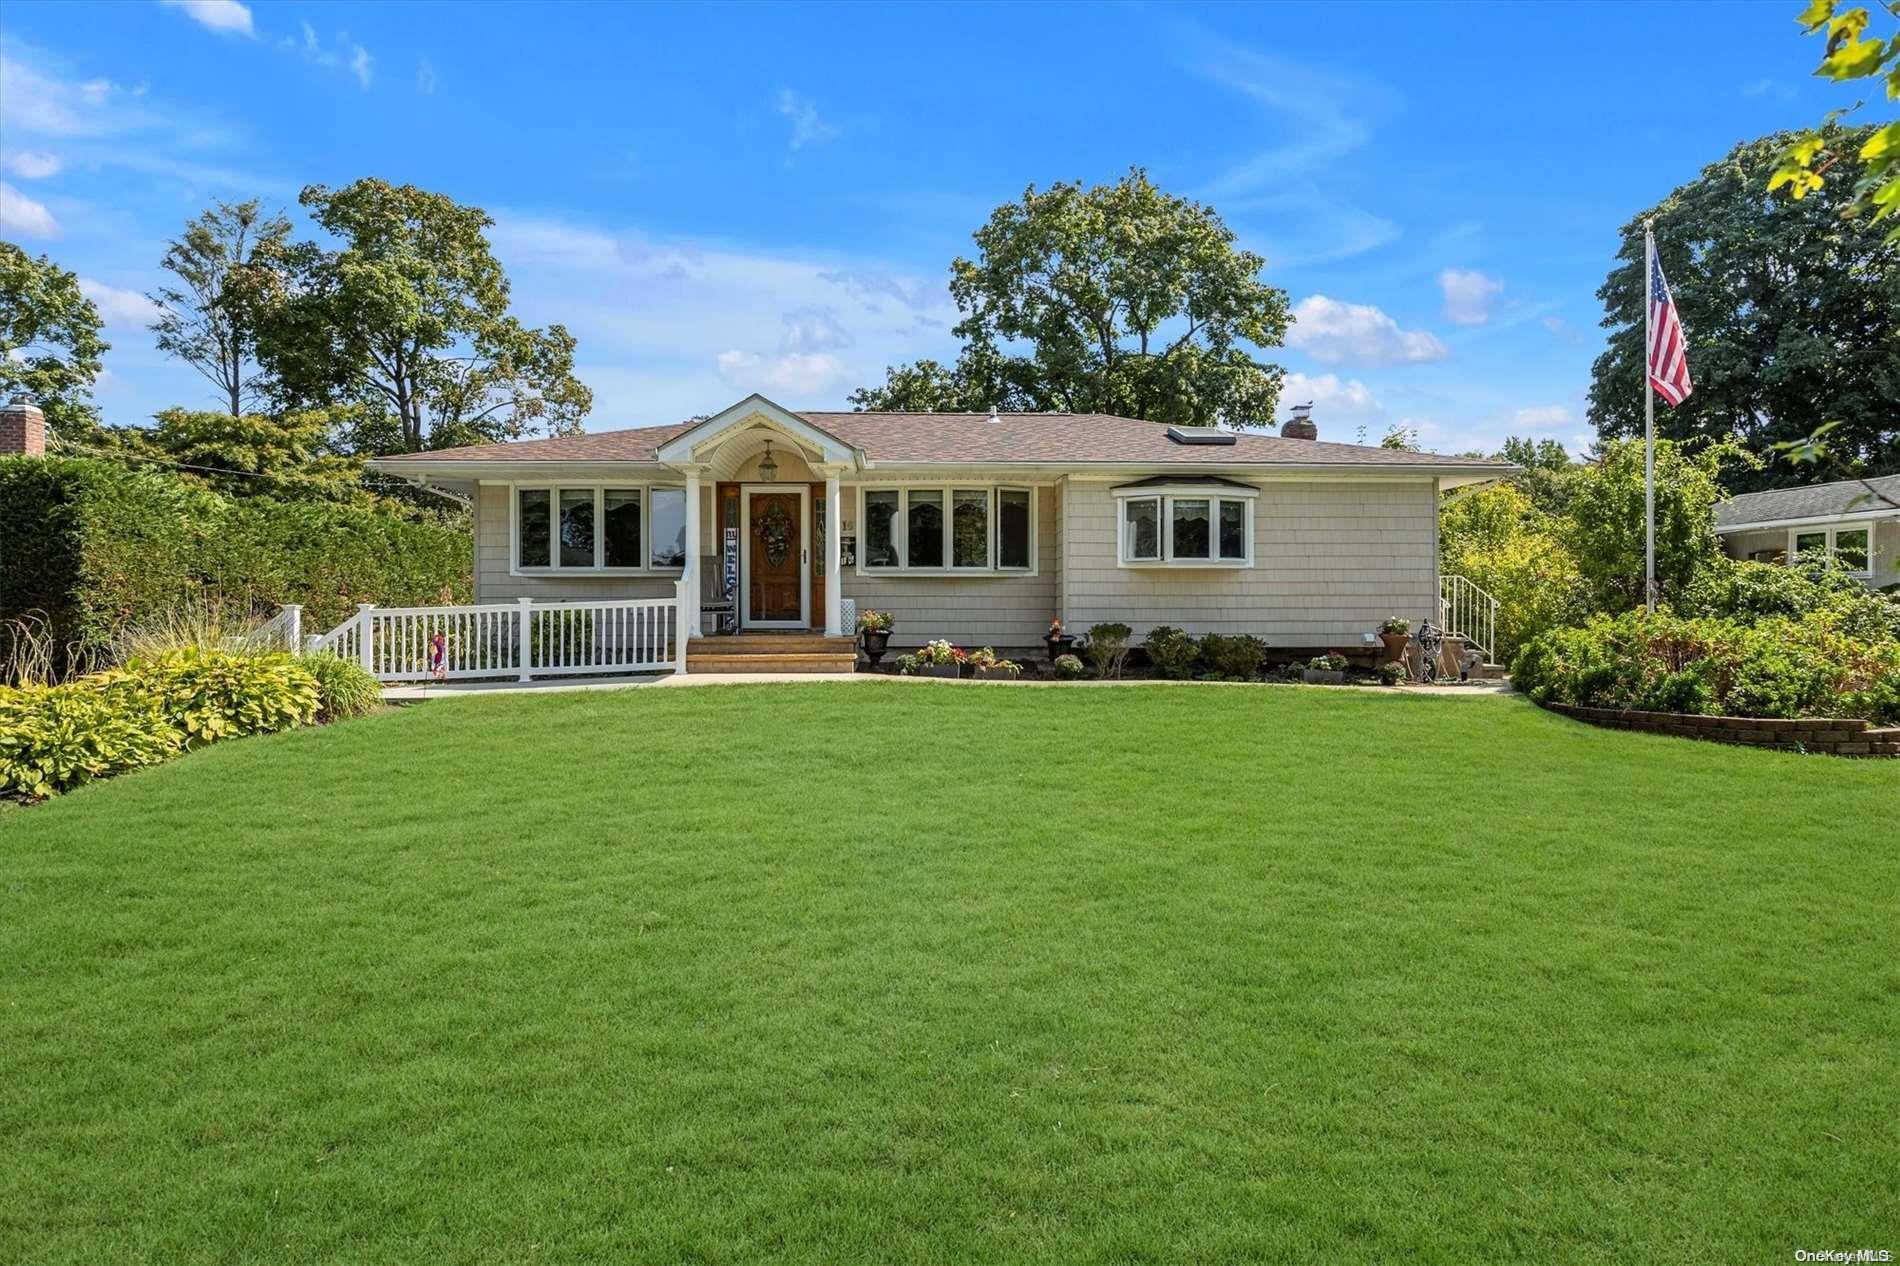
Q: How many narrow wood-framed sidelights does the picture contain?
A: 2